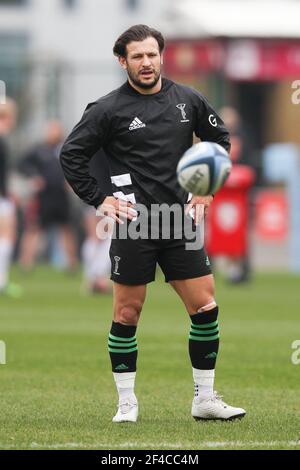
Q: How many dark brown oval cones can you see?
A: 0